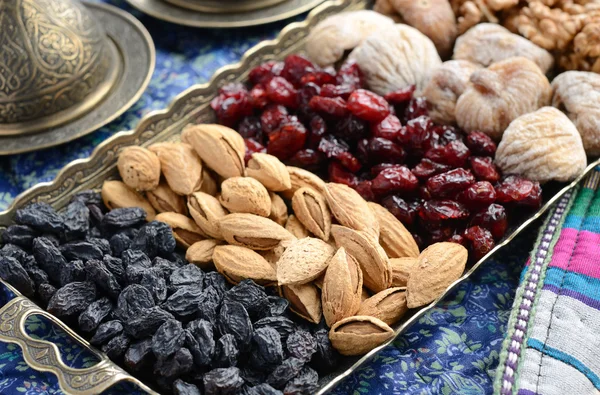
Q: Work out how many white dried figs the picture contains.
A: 7